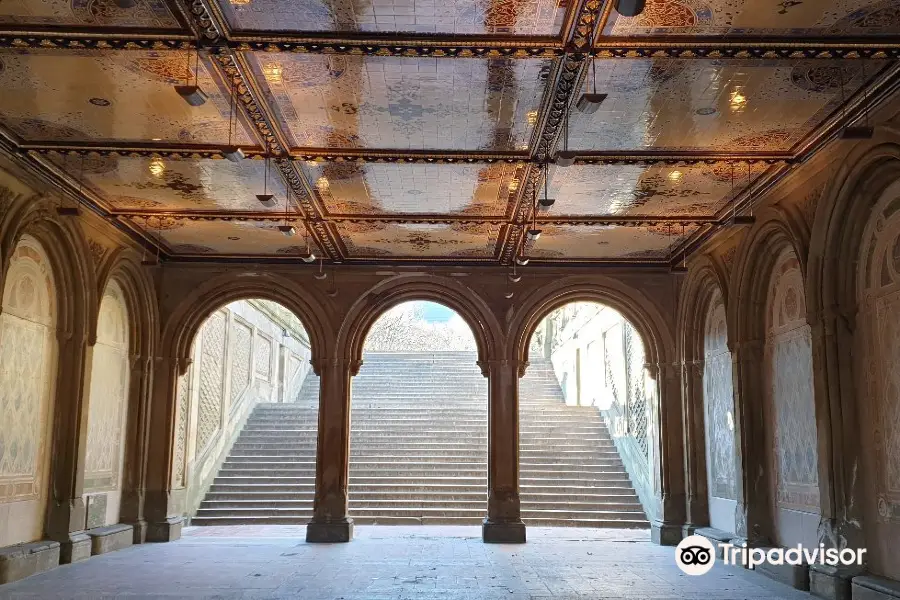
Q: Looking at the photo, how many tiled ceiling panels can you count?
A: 12